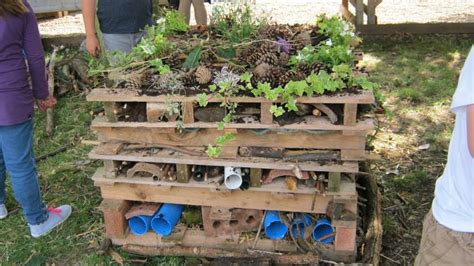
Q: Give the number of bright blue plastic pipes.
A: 5